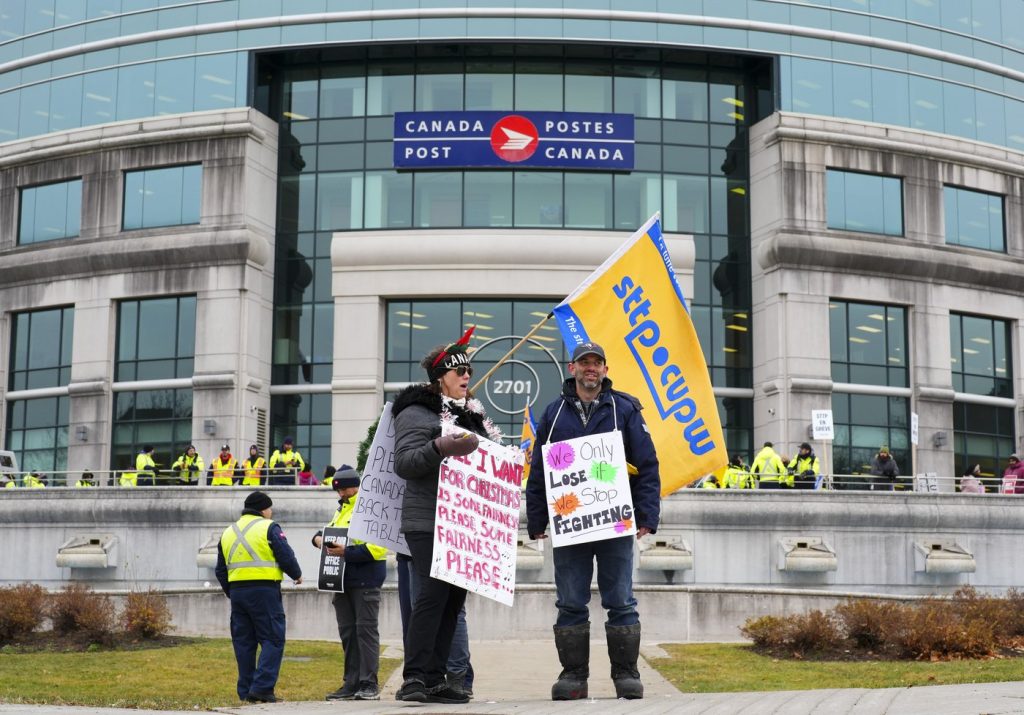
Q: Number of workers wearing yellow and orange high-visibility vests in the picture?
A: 2